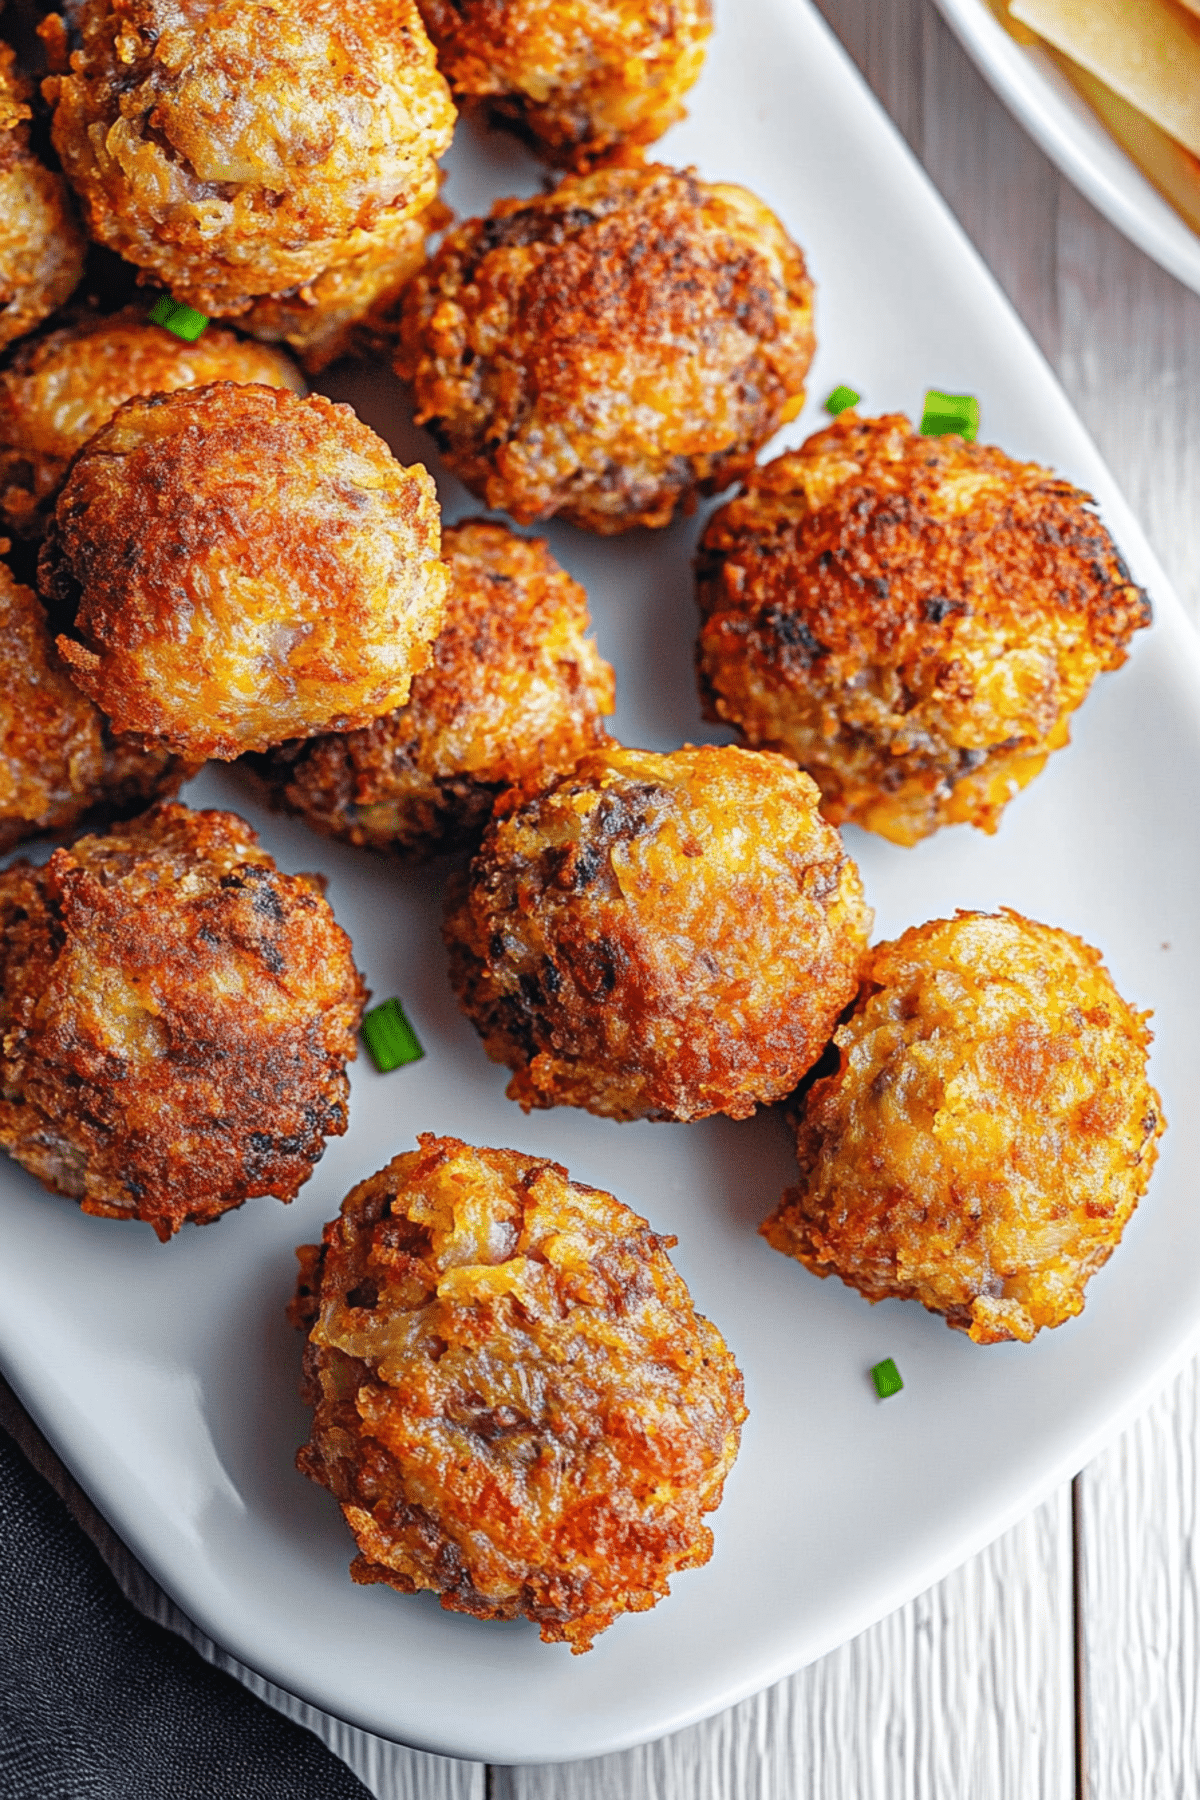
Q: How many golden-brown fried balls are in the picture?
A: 14